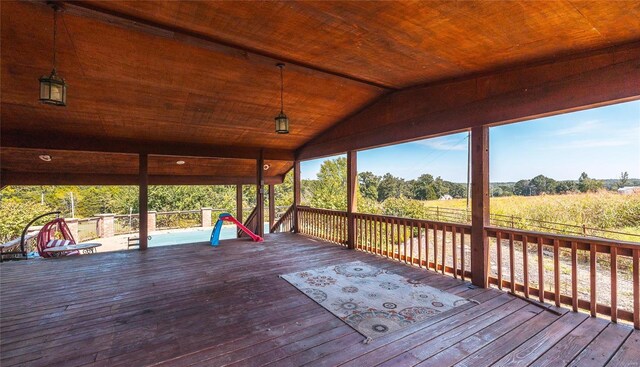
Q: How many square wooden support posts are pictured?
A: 7